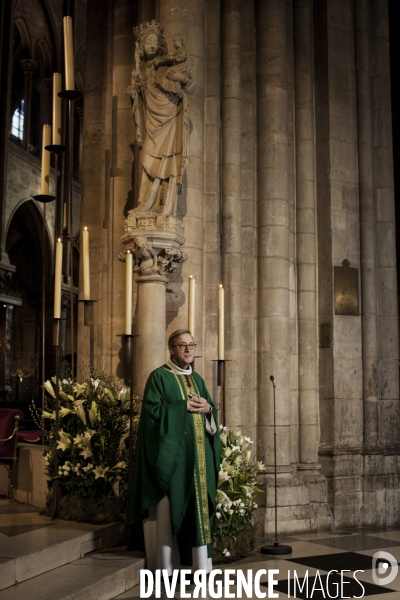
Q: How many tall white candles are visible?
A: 8